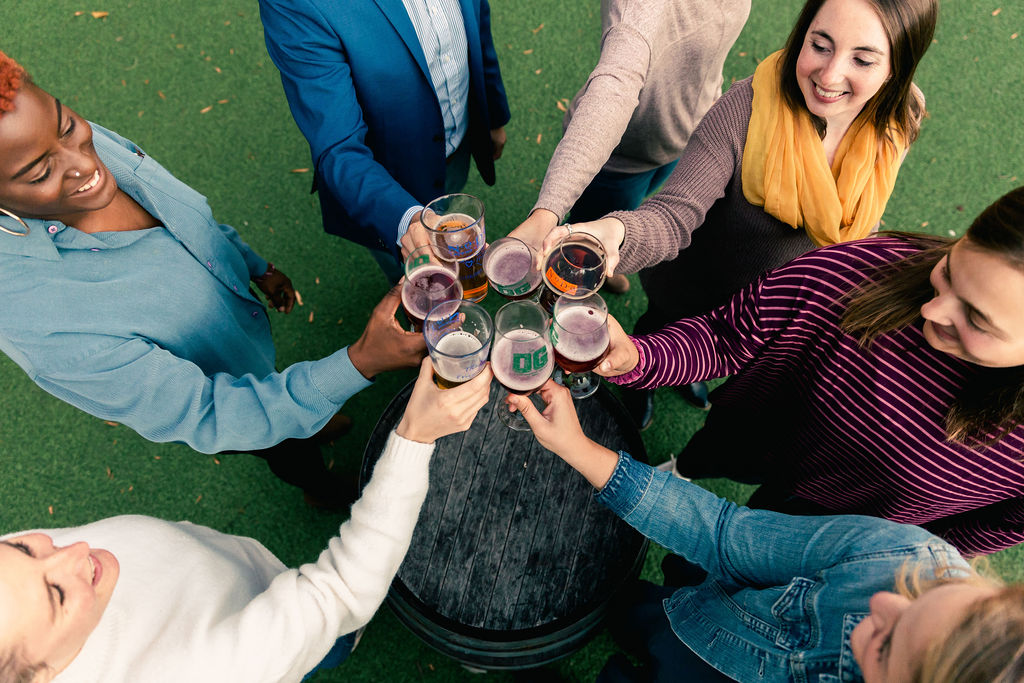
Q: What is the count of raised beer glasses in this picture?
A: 7